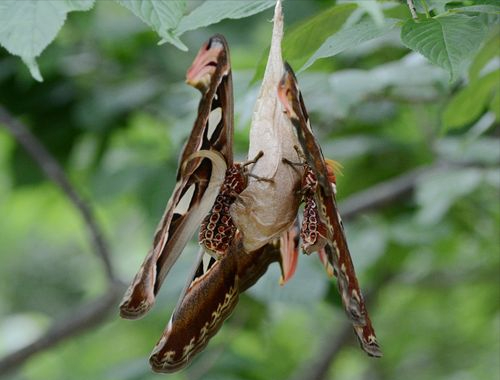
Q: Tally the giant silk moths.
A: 2